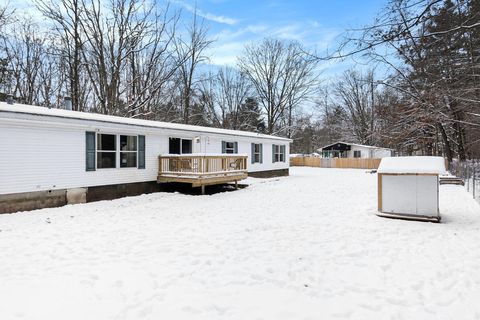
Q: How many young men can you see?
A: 0